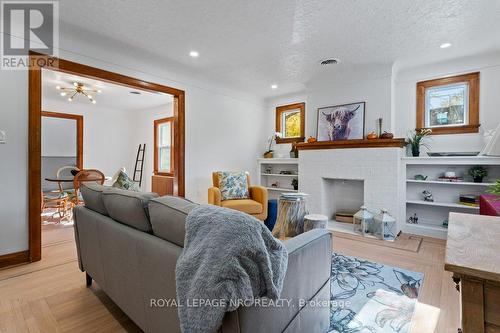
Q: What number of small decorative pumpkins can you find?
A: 3